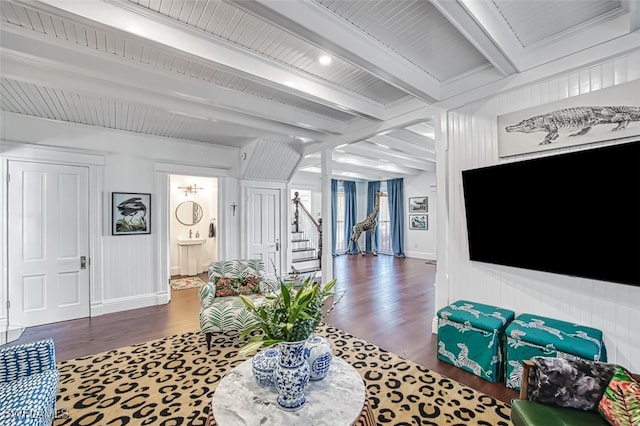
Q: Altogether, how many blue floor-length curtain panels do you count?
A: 4